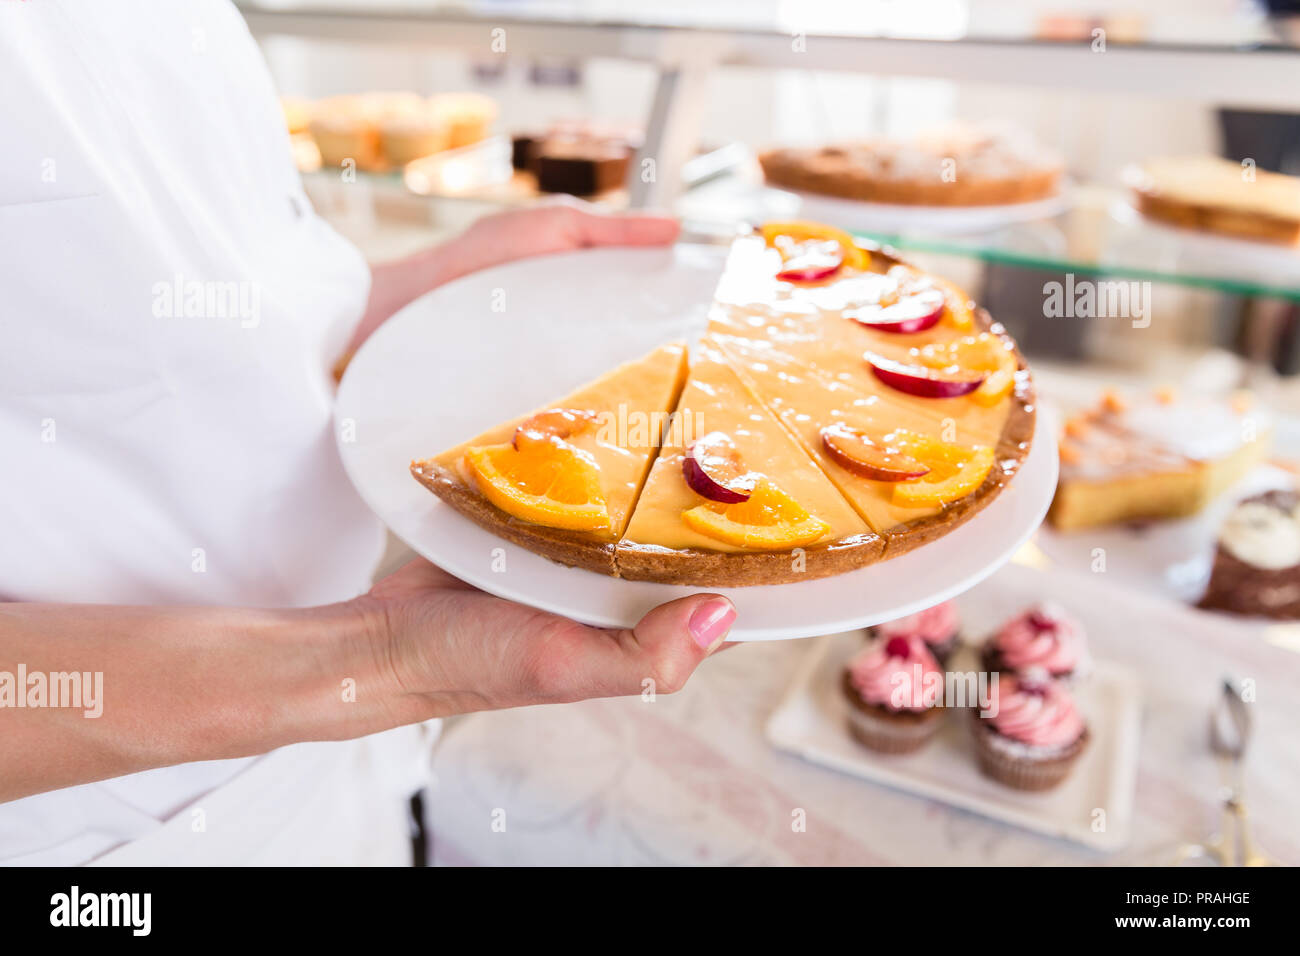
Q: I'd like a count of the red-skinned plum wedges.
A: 6